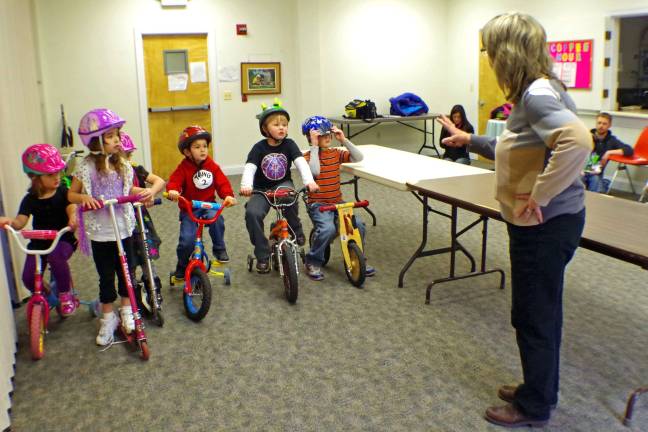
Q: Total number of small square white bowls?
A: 0